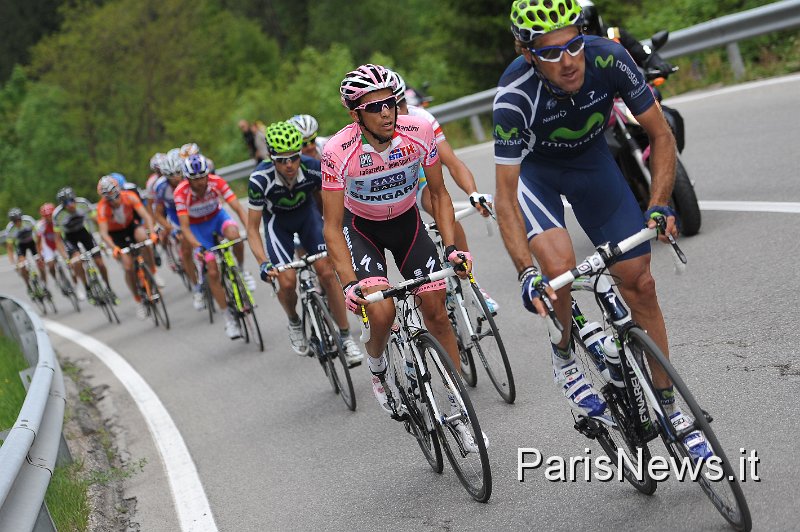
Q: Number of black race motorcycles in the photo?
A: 1